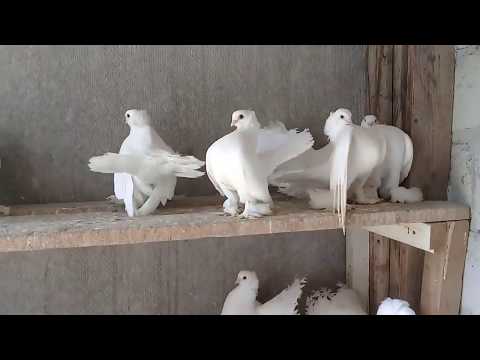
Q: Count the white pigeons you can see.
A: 7